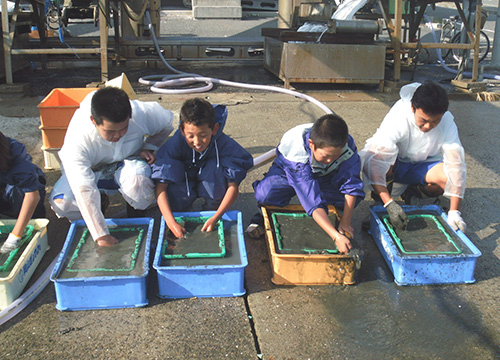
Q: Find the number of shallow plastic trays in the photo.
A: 5